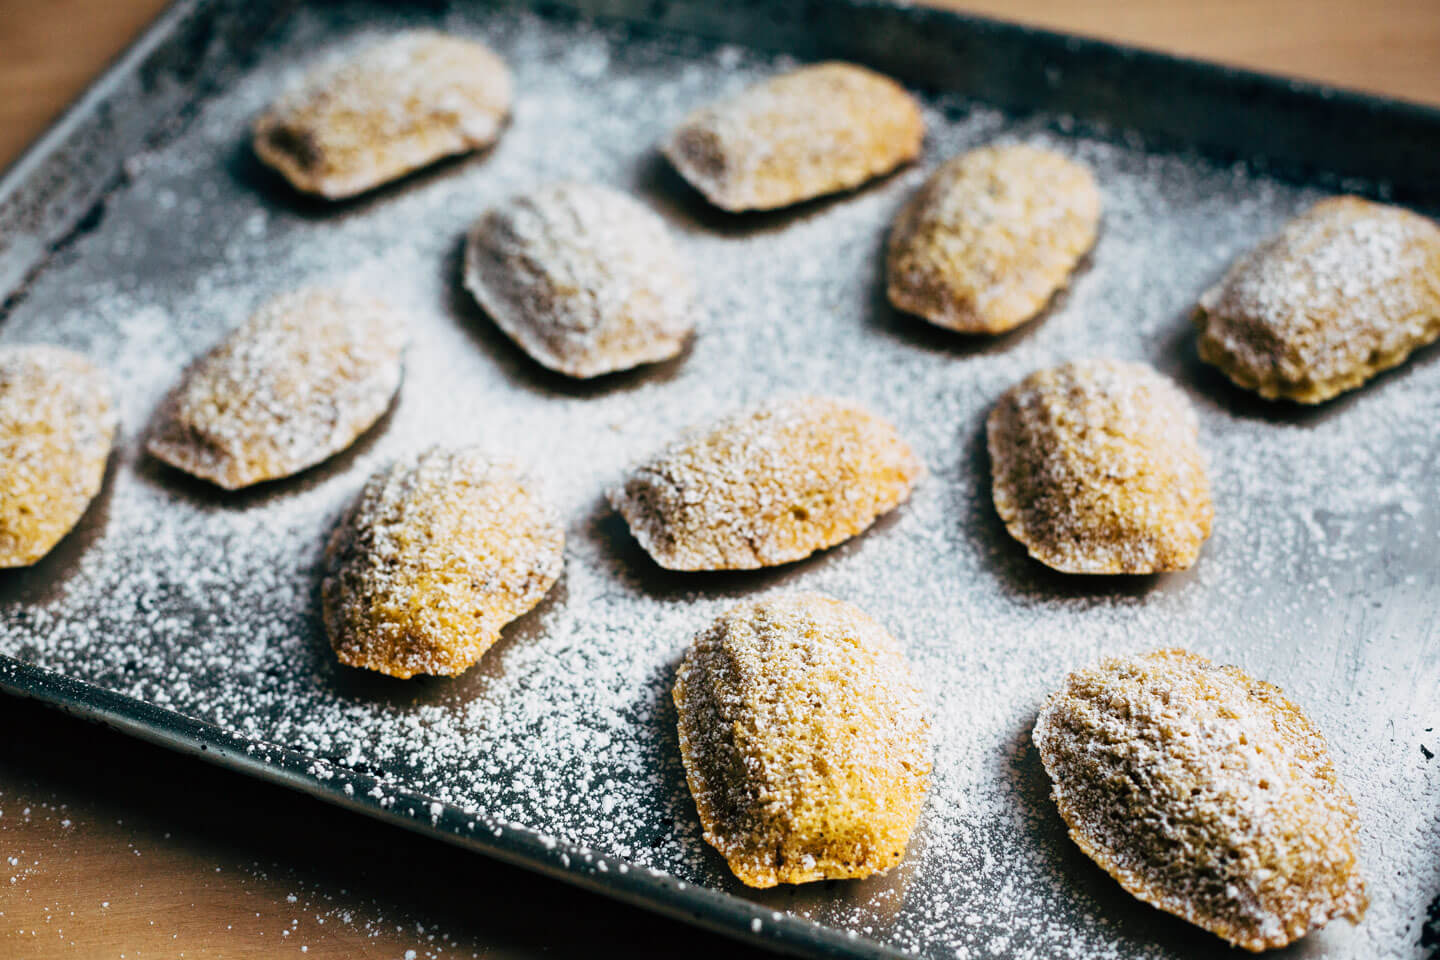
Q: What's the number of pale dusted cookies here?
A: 12